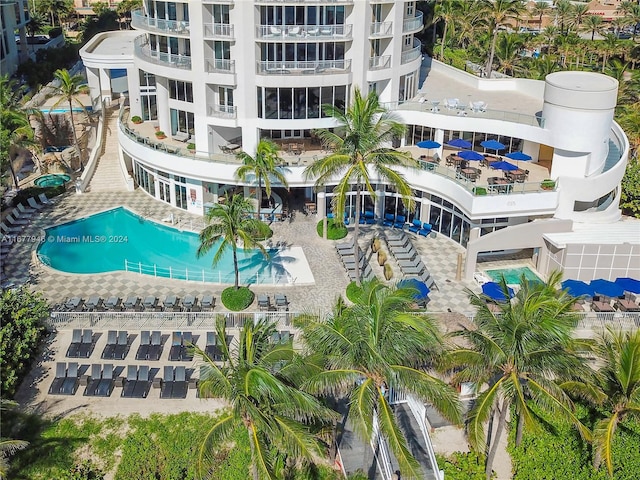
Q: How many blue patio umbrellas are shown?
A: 11